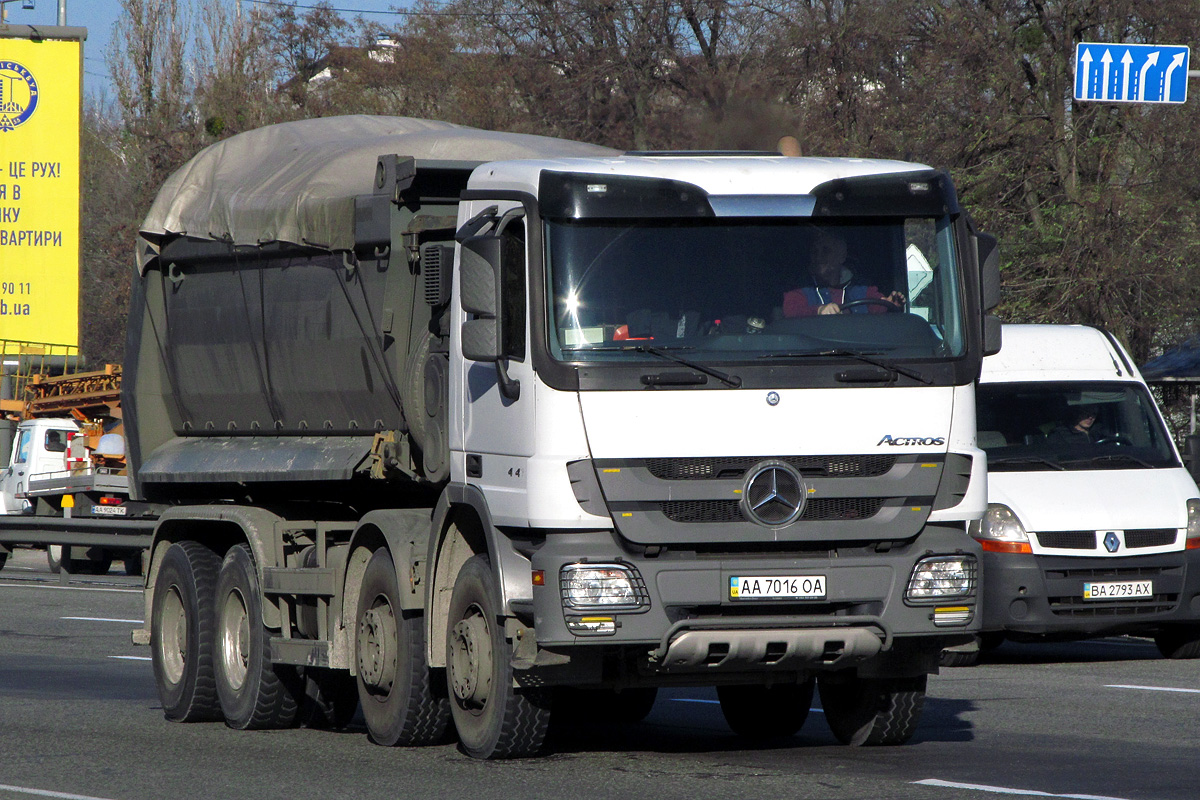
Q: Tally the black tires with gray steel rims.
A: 4